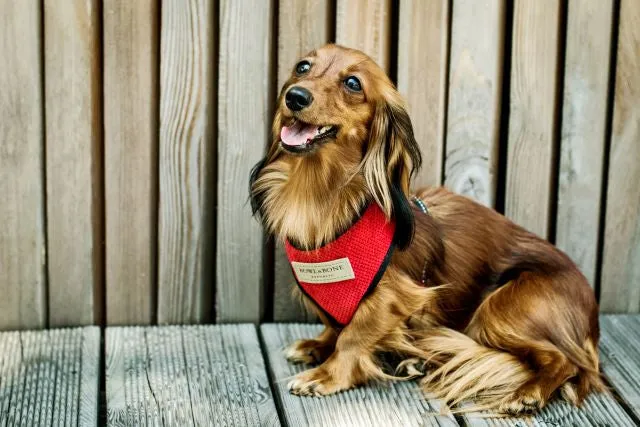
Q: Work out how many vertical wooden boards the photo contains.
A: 12